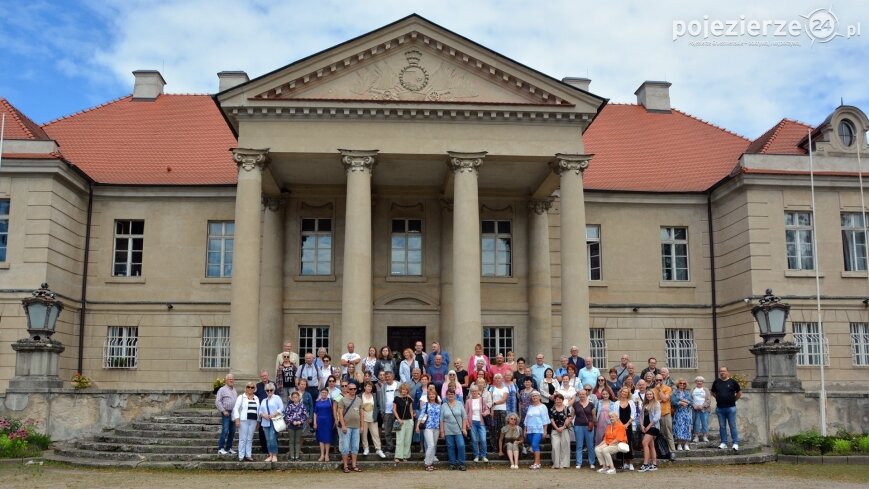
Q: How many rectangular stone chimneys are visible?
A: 4